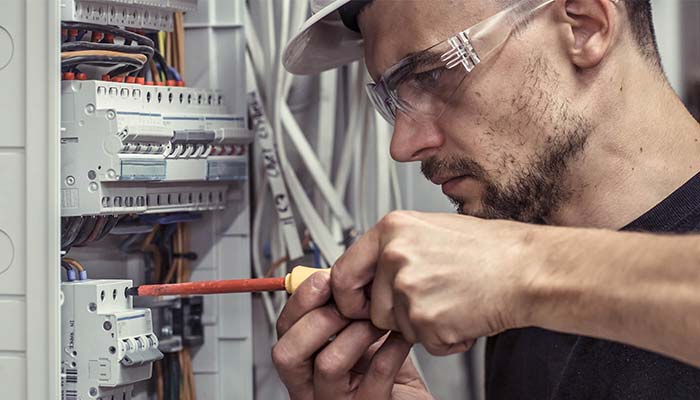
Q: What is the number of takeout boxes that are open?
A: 0